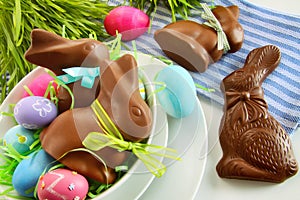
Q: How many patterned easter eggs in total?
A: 3